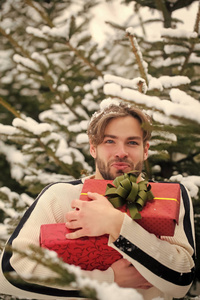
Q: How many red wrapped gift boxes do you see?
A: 2